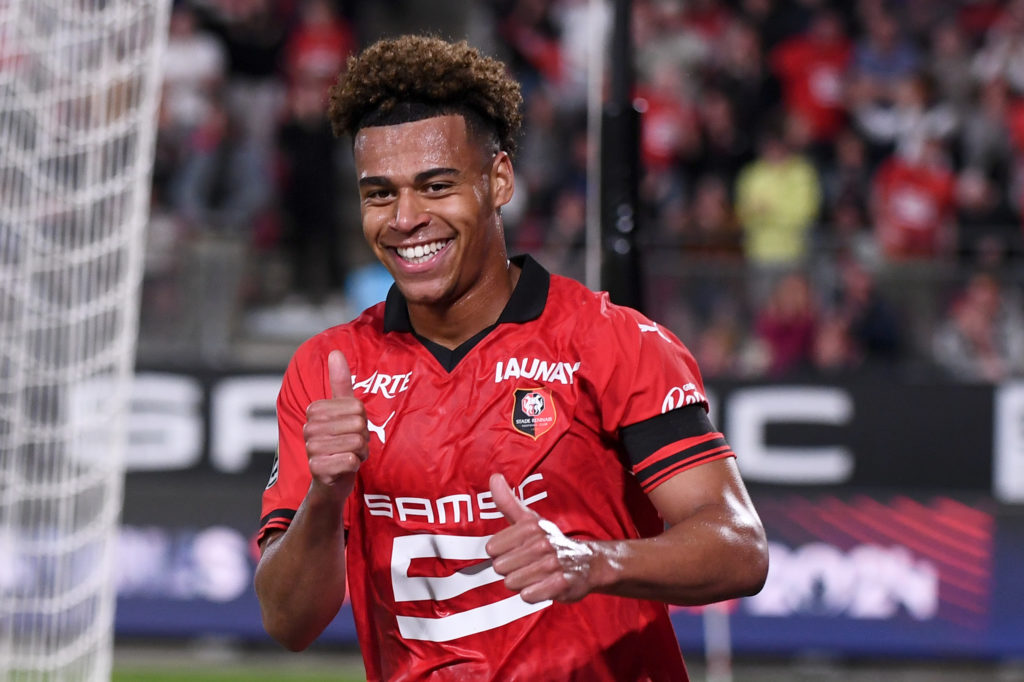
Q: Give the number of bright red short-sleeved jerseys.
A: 1